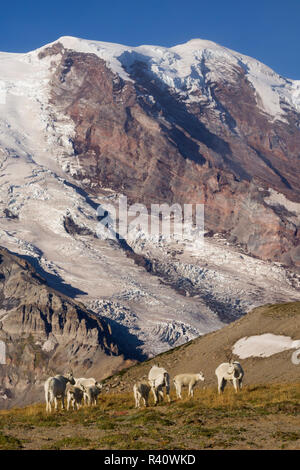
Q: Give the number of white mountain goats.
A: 8